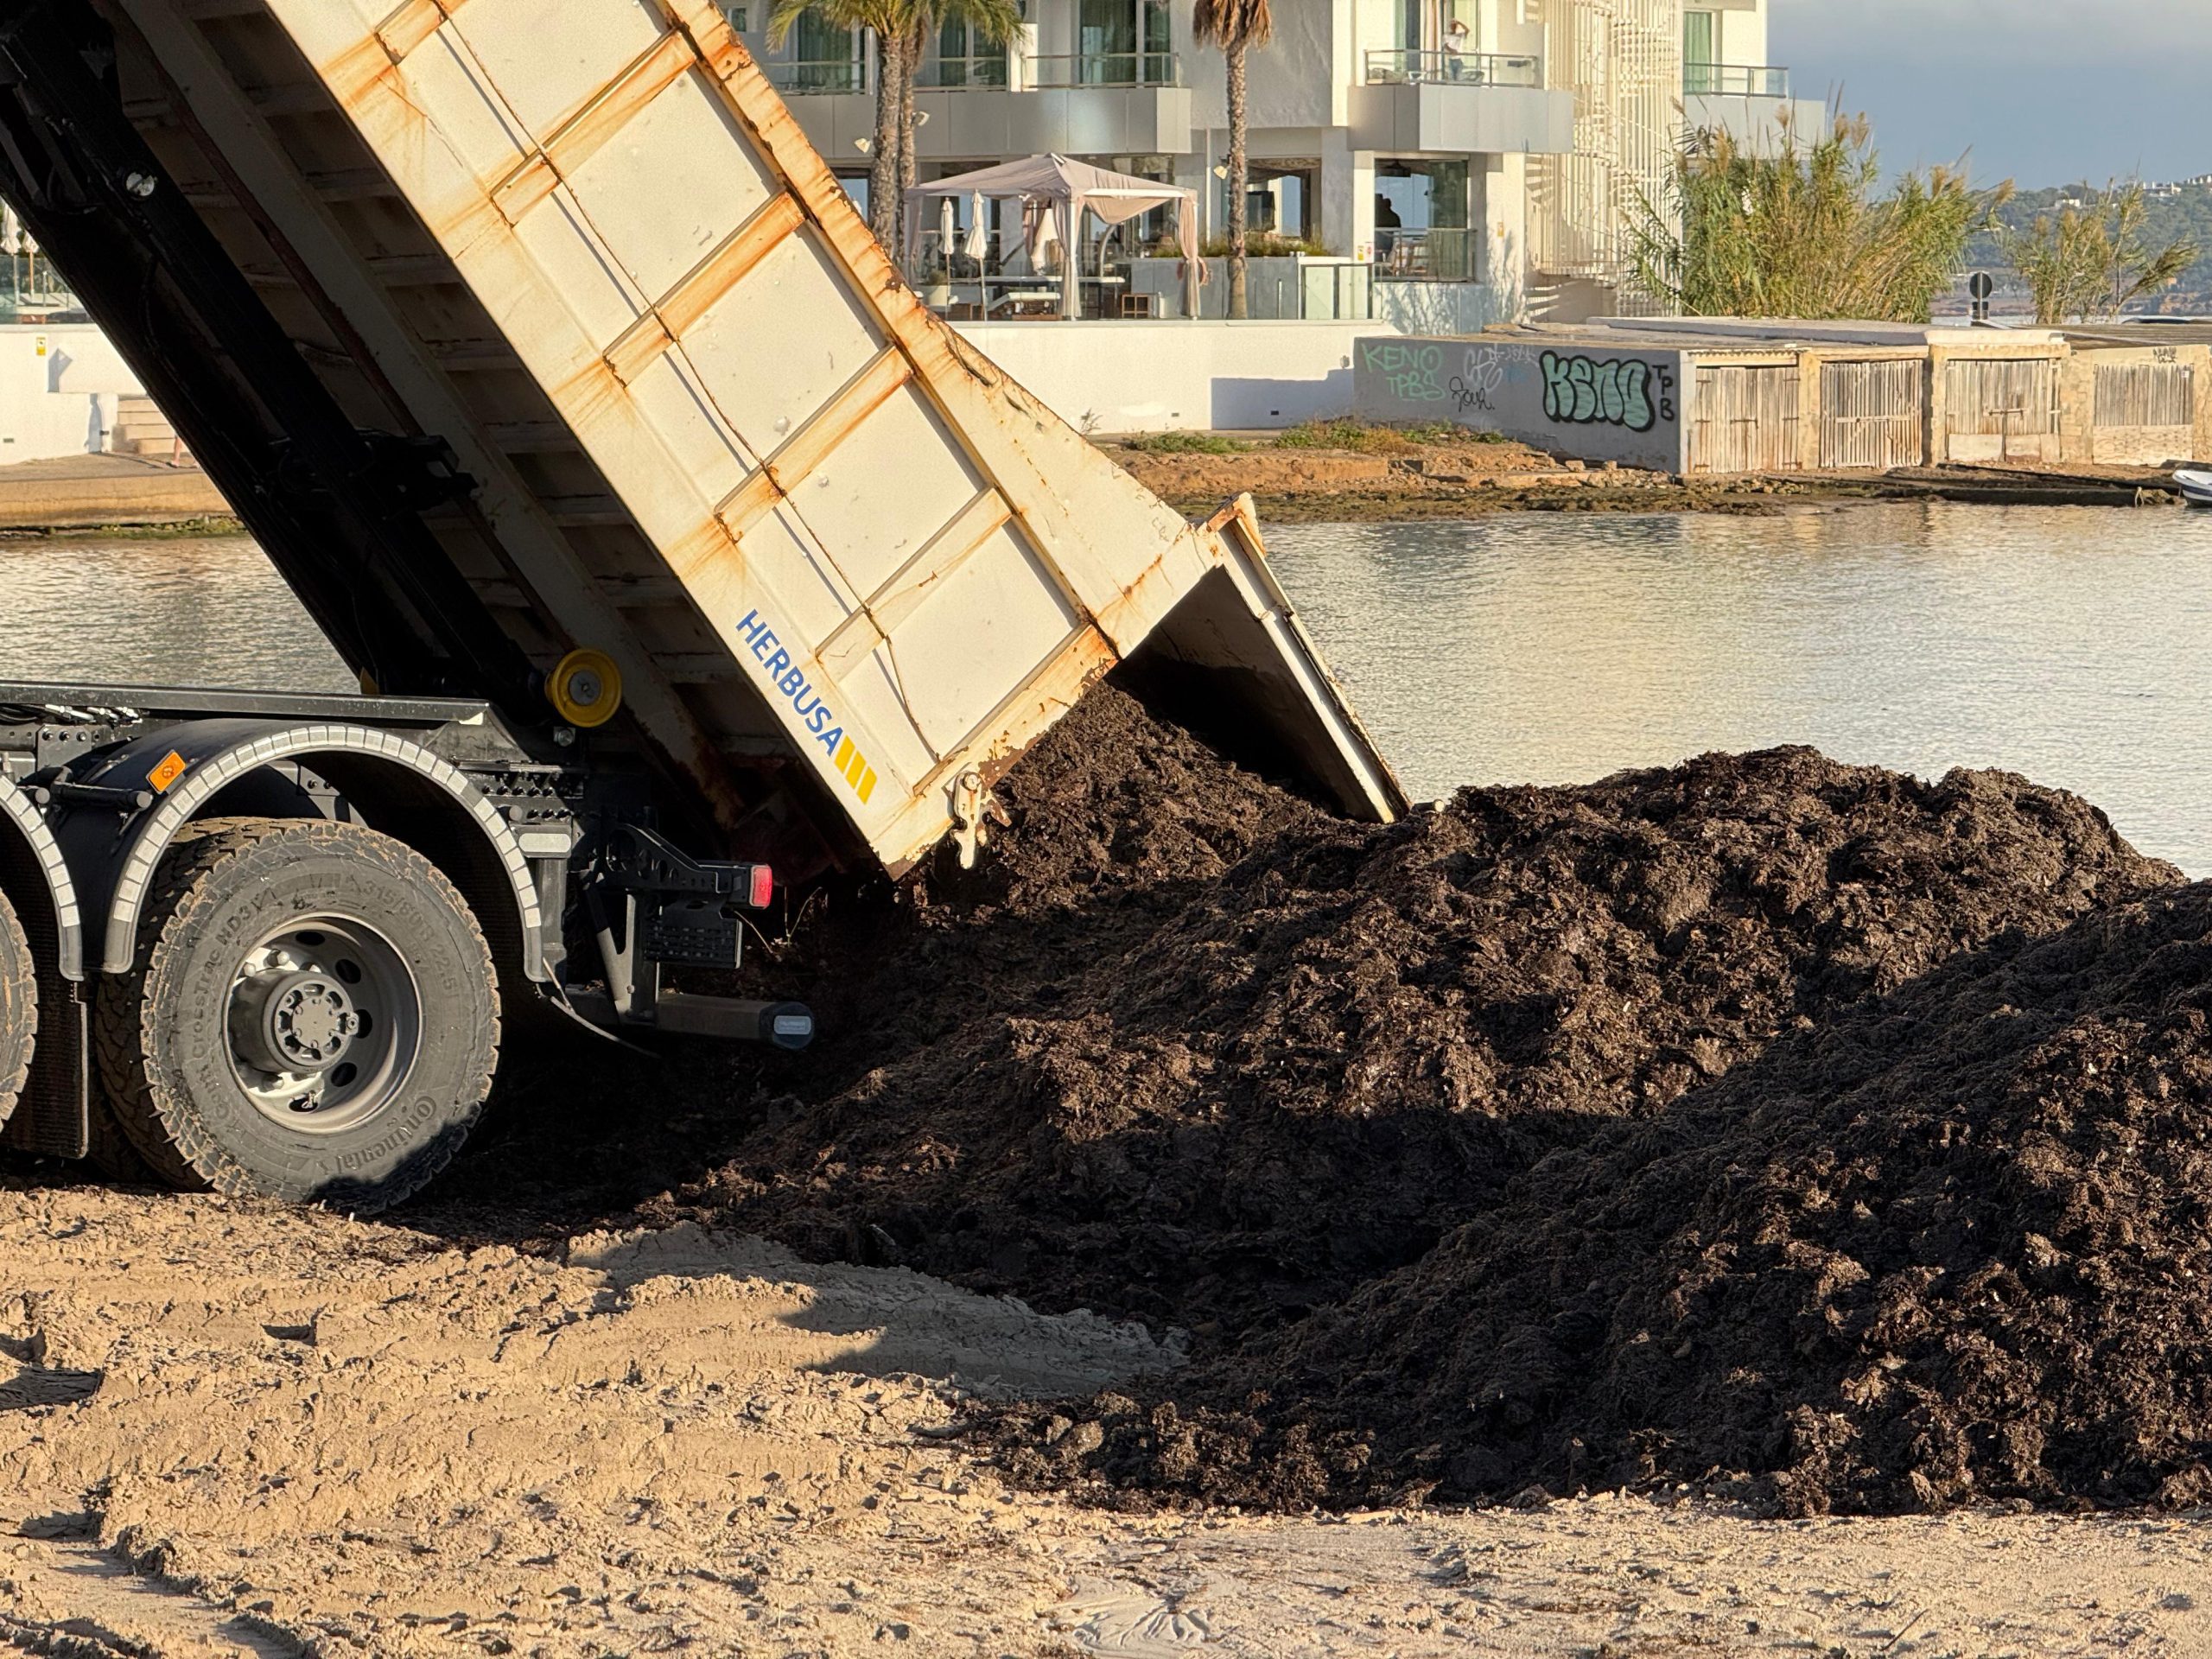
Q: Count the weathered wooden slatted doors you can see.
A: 4